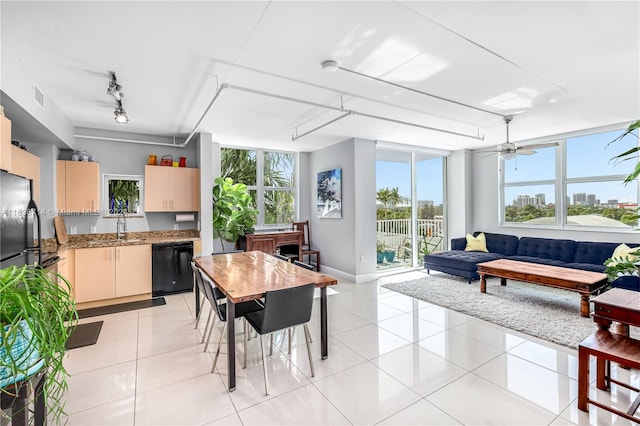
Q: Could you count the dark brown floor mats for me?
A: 2